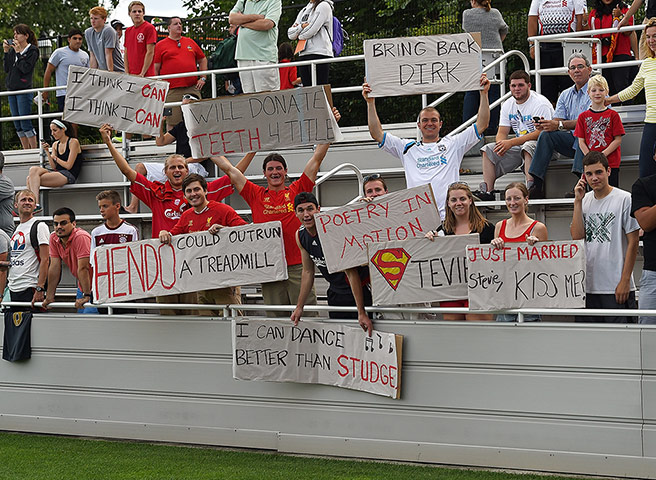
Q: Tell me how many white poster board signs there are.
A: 8